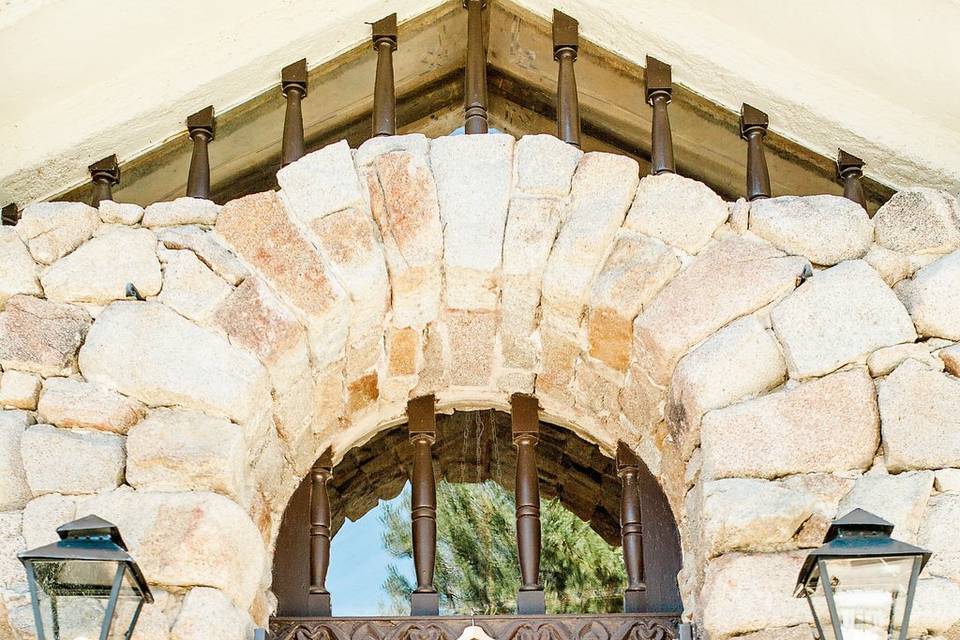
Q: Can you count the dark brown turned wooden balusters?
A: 14